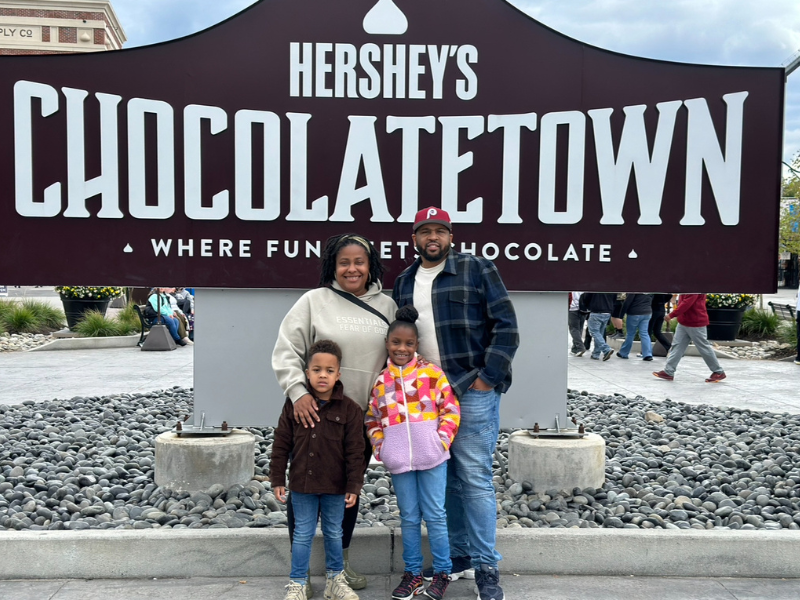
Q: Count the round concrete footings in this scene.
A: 2